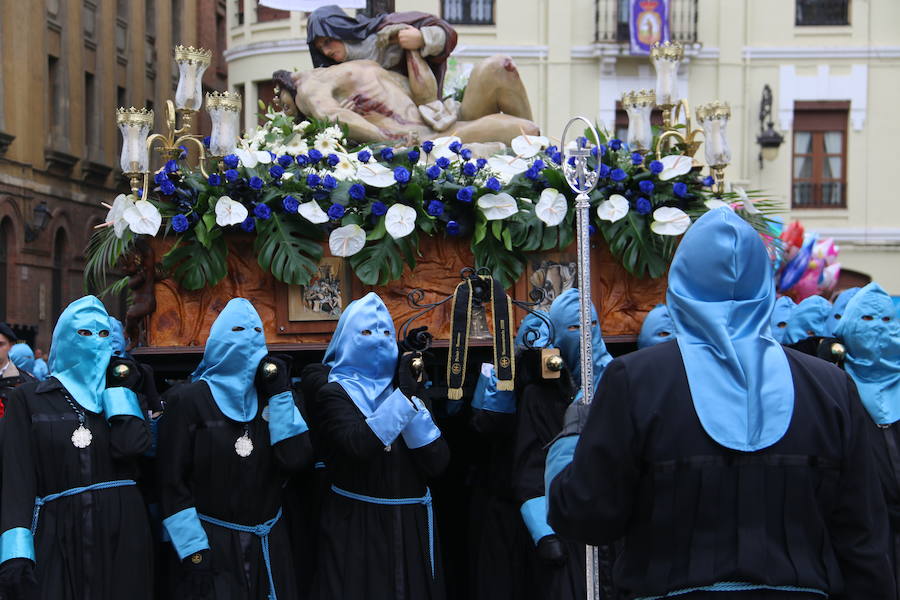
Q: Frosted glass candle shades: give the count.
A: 6